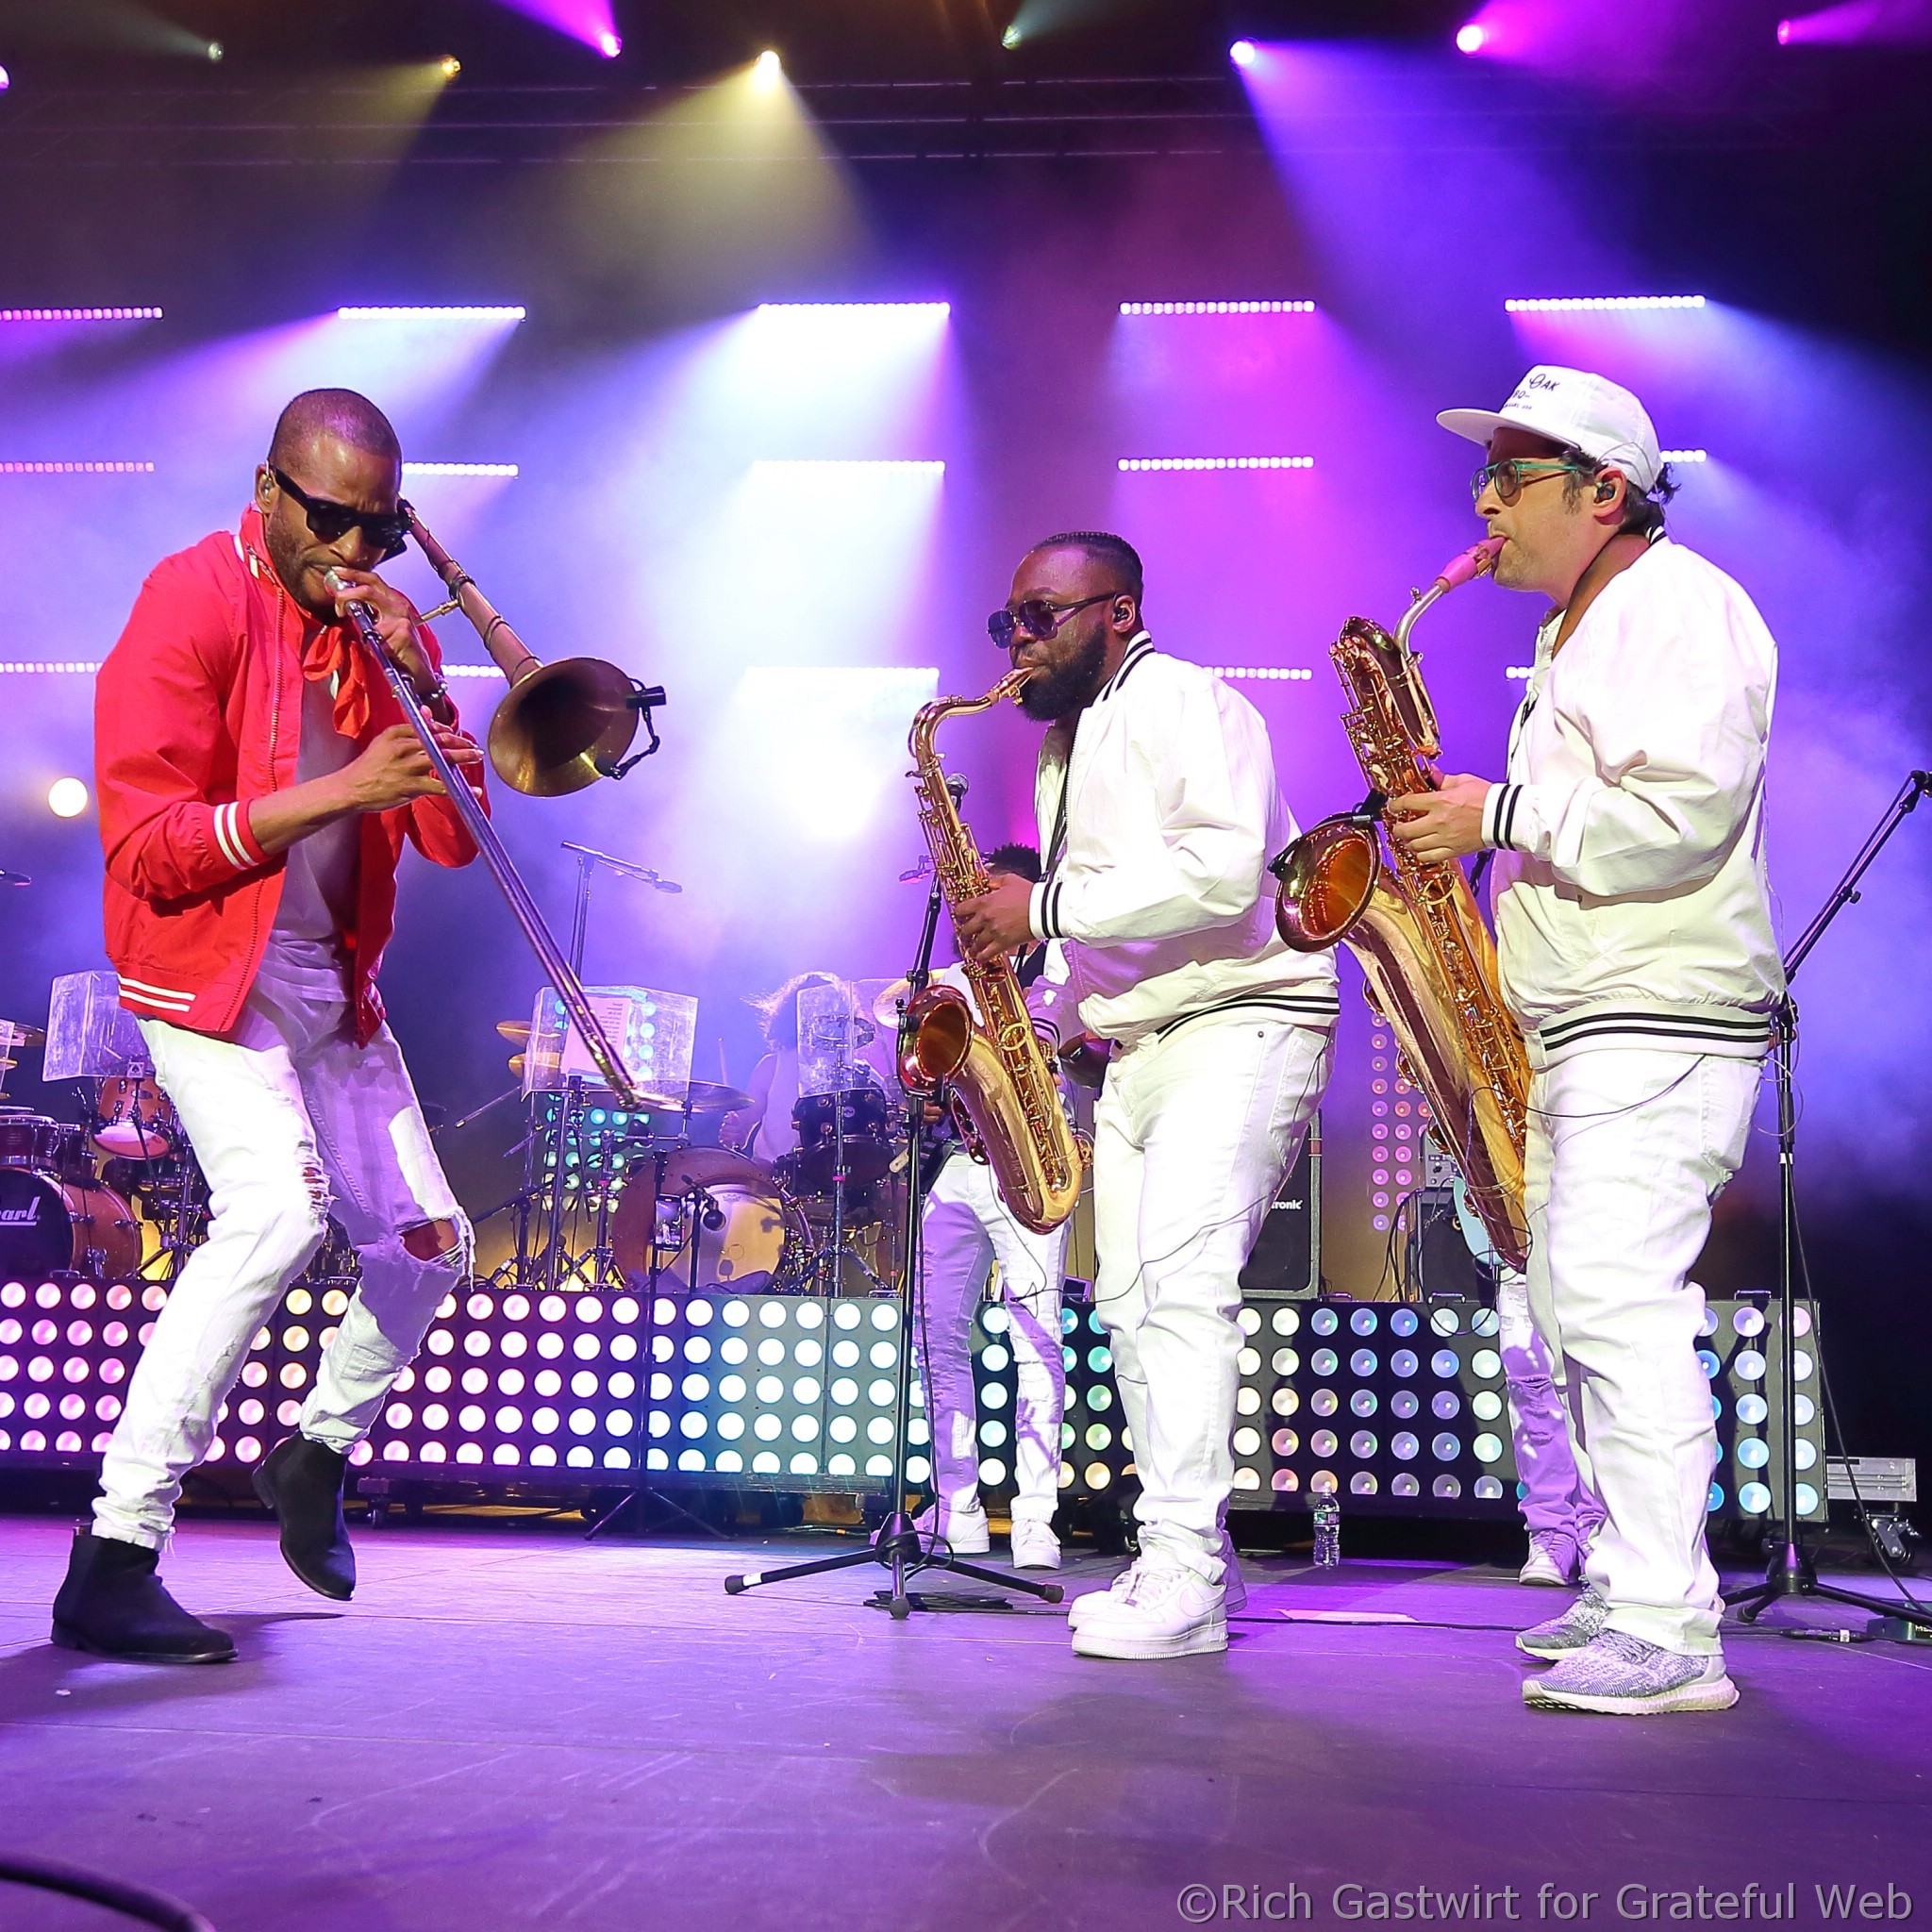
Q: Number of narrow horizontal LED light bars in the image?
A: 15